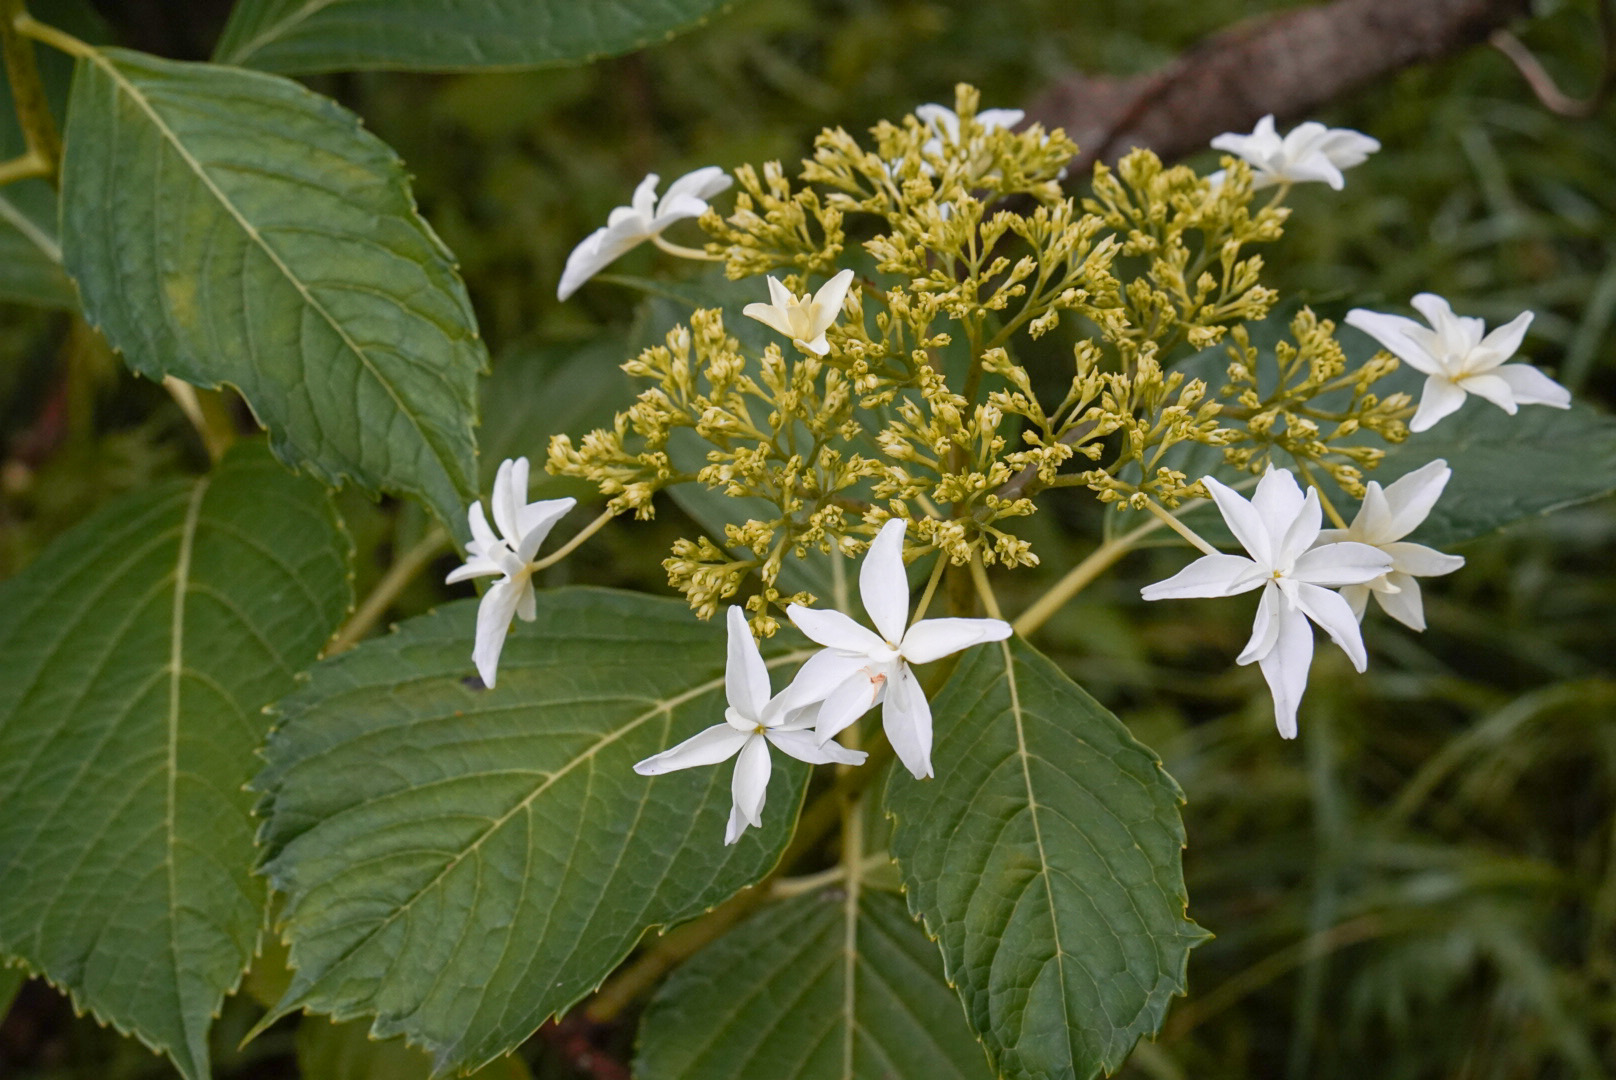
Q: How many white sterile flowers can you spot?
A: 10